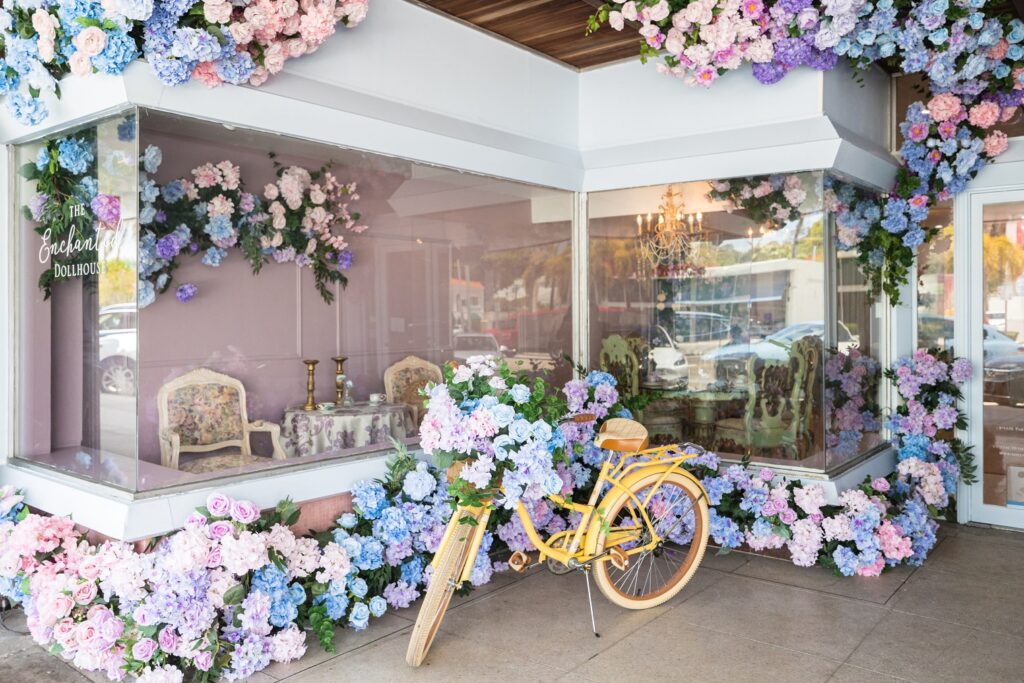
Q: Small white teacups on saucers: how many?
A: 2